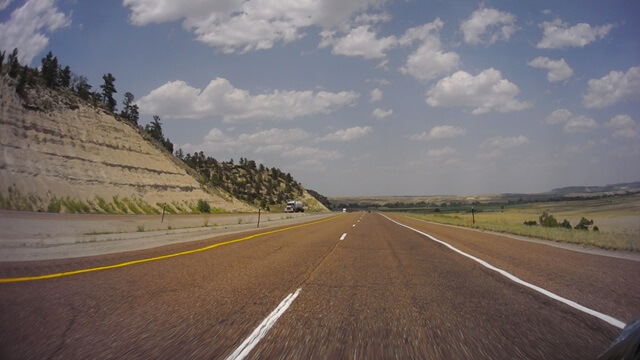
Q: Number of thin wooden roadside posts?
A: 3